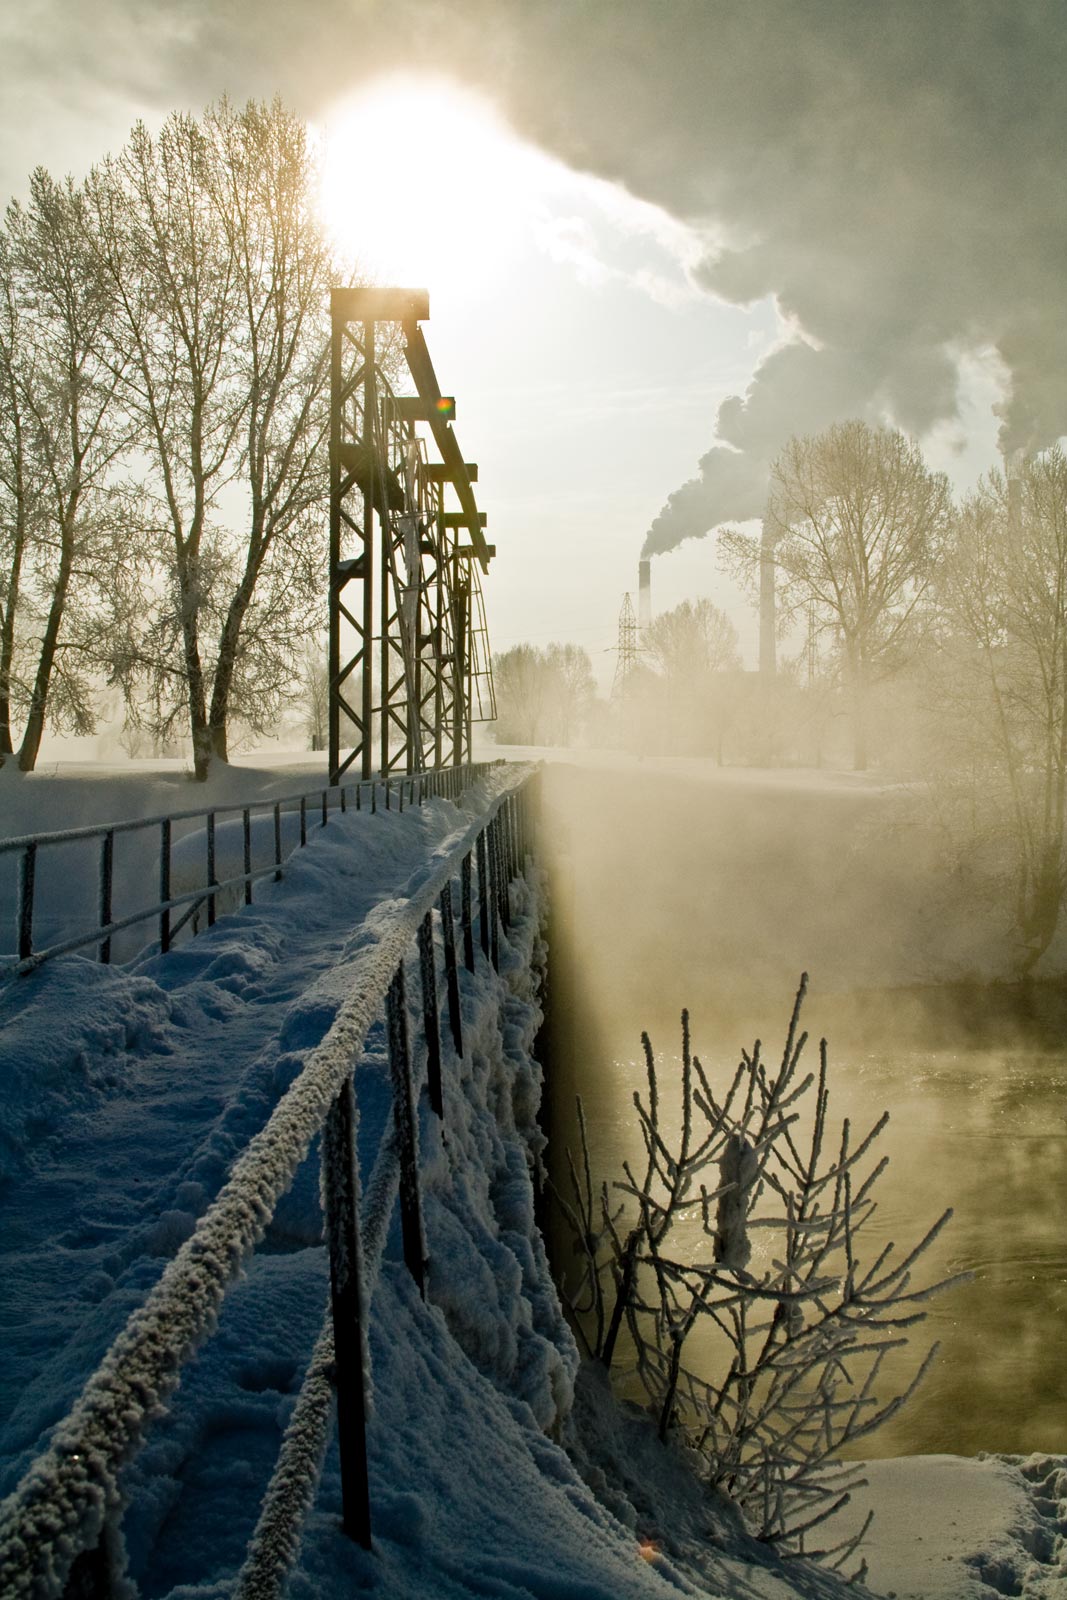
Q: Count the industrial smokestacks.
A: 3